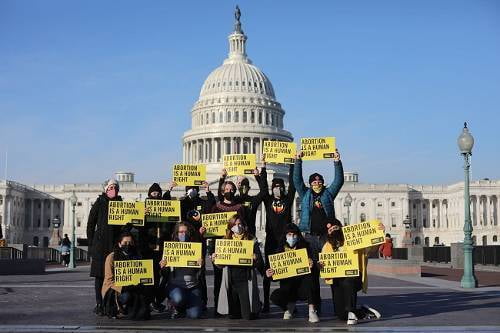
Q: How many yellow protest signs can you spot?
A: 13